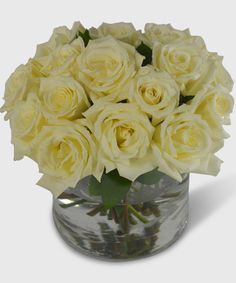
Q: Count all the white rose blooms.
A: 15